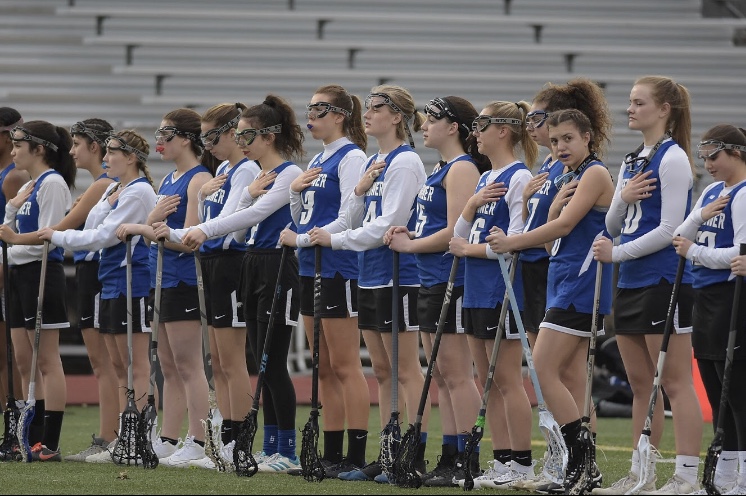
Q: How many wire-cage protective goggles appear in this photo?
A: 14